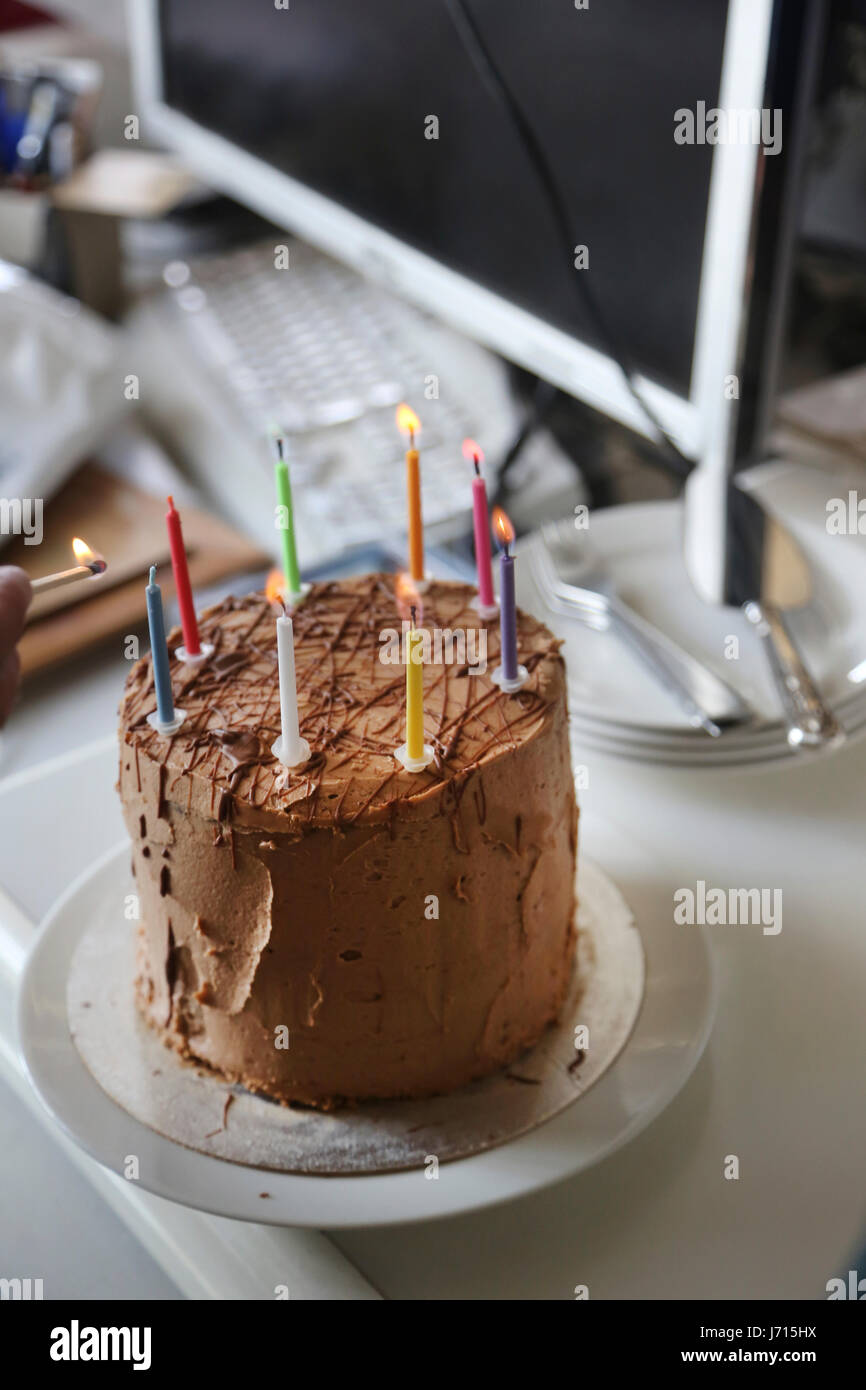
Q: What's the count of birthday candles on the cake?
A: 8